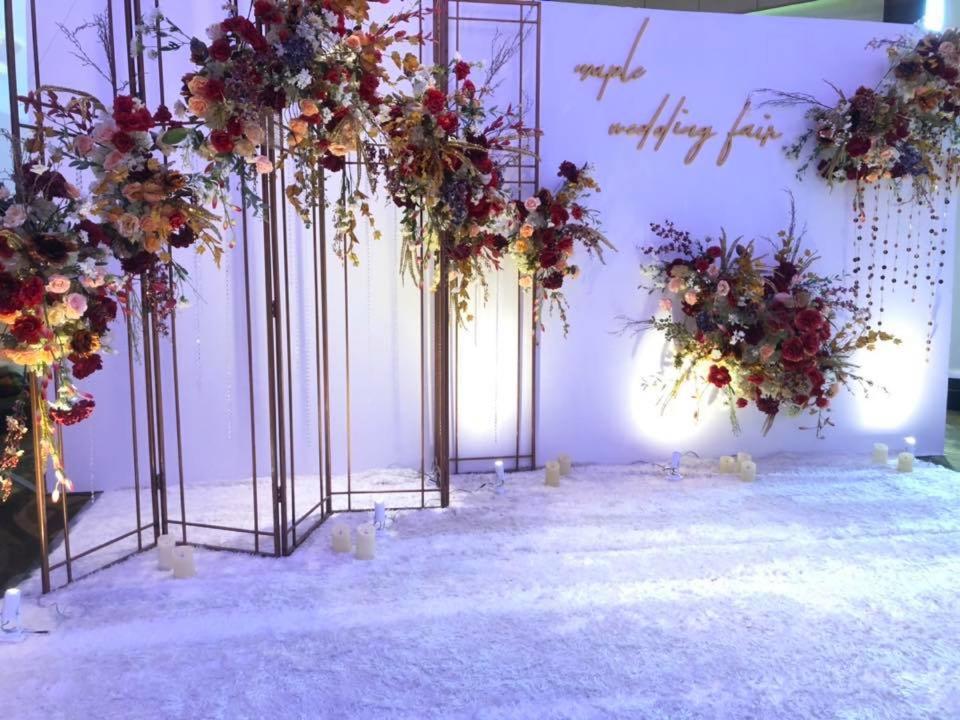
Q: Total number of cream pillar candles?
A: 11